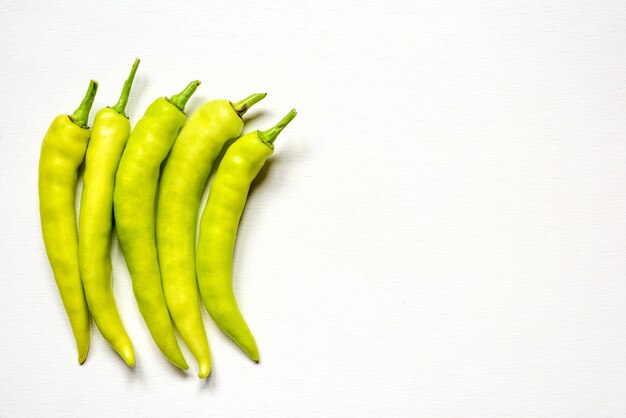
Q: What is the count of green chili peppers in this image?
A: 5